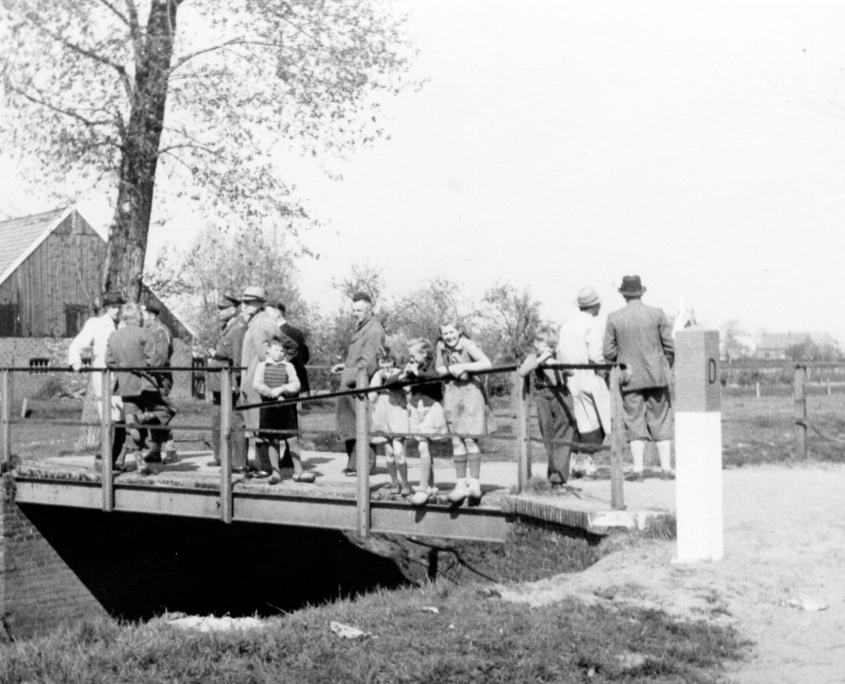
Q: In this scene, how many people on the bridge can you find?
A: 14